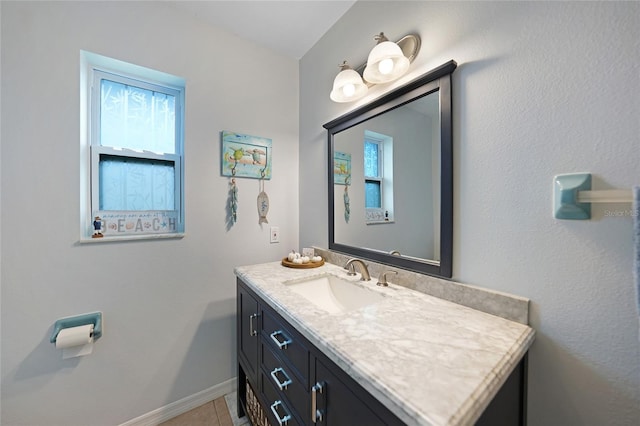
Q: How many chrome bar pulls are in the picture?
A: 5